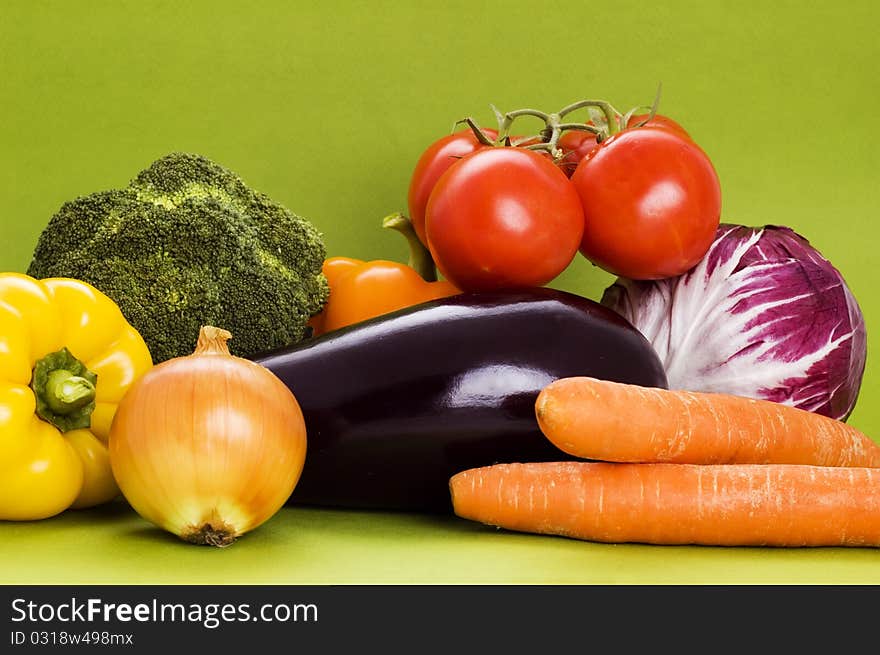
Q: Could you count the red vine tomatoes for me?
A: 4